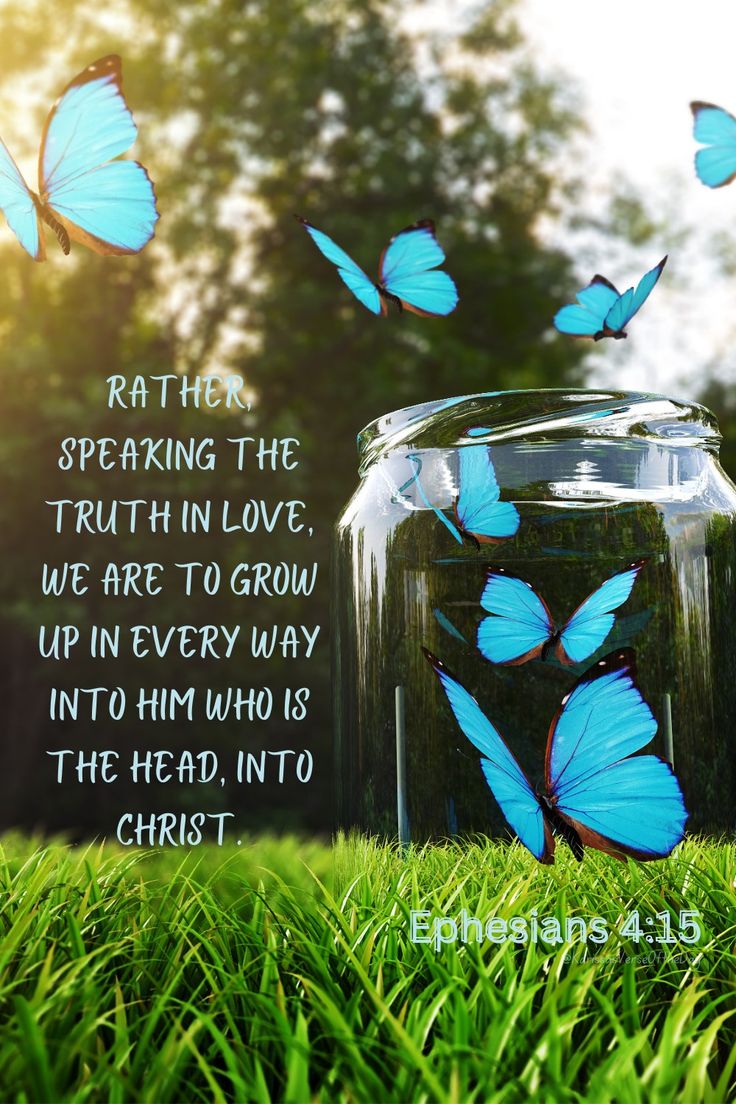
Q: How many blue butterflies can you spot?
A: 7